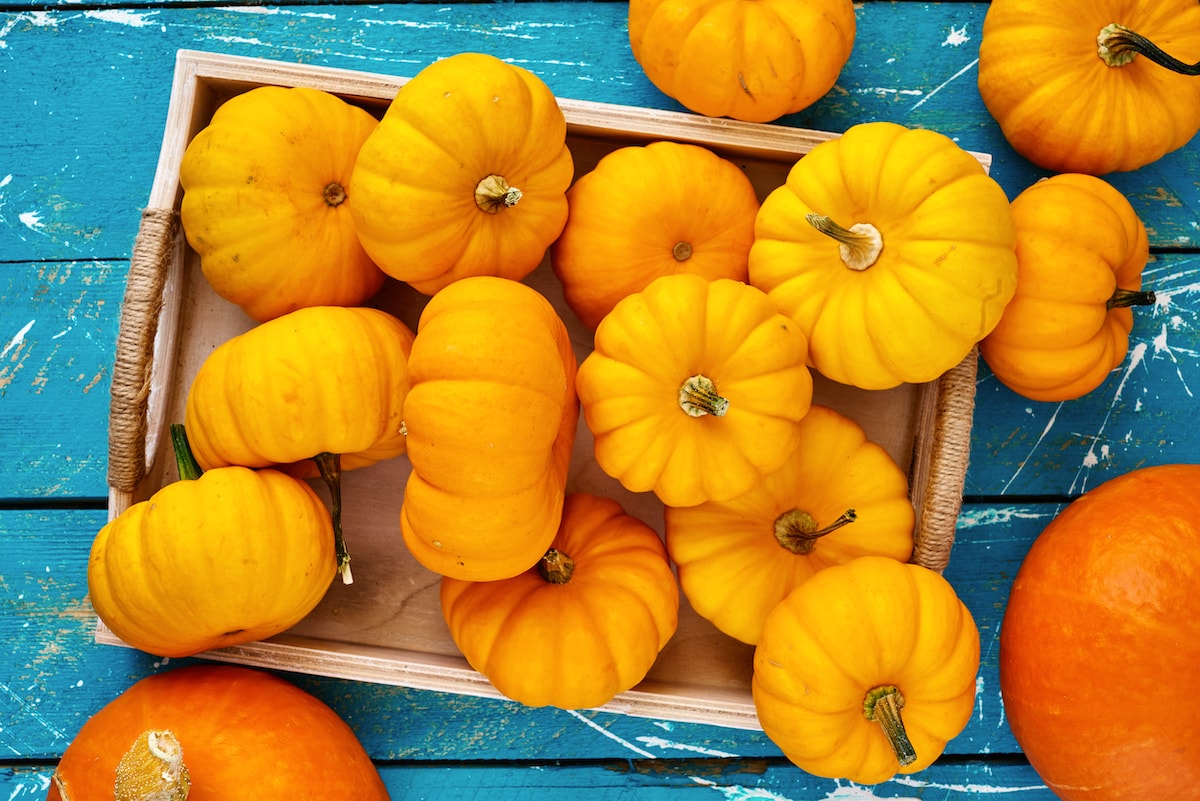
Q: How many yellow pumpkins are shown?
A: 14